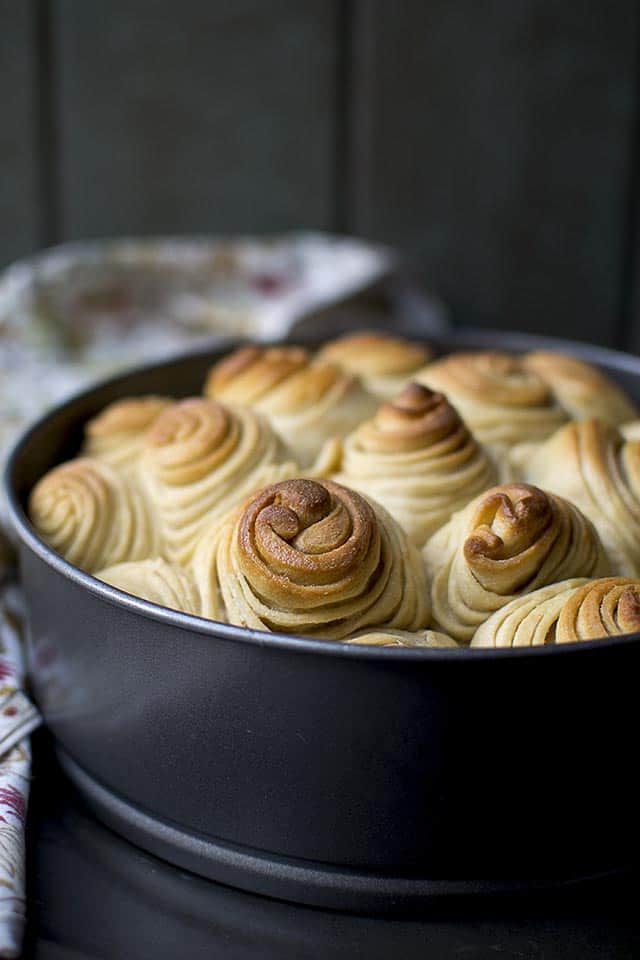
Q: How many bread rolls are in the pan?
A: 14